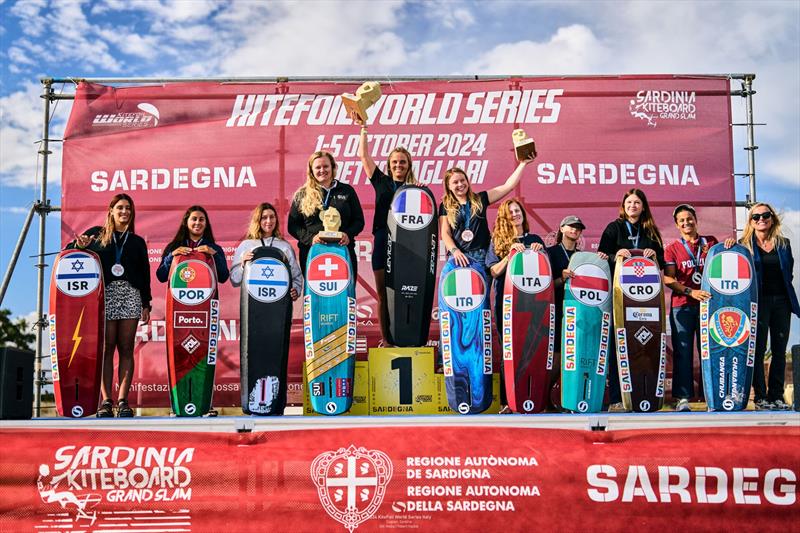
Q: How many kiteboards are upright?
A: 10